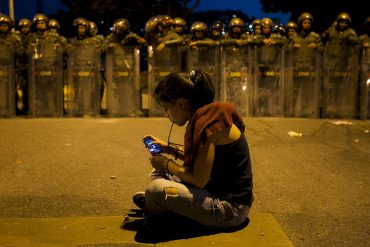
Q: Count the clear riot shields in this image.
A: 11